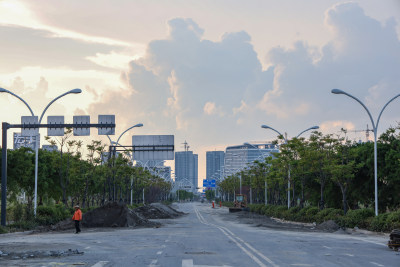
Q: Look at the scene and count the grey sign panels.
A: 5